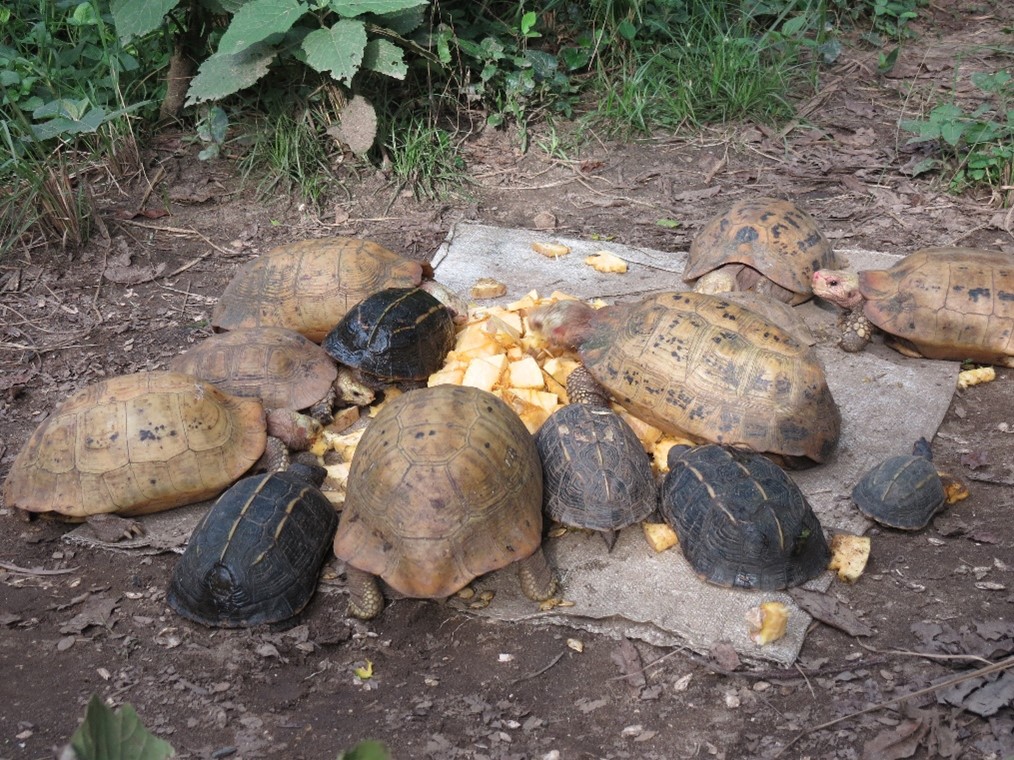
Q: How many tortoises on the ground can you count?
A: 12